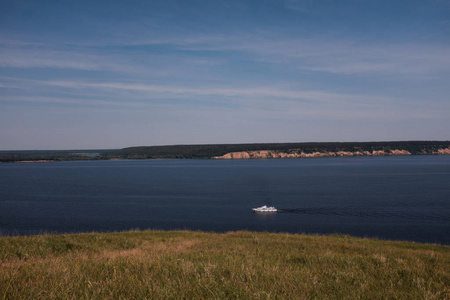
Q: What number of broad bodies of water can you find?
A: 1